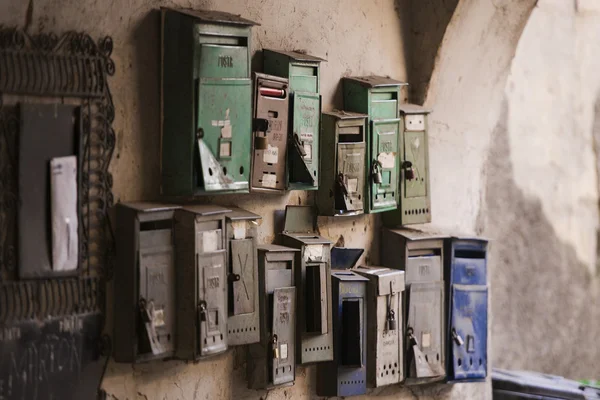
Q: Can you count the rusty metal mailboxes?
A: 15